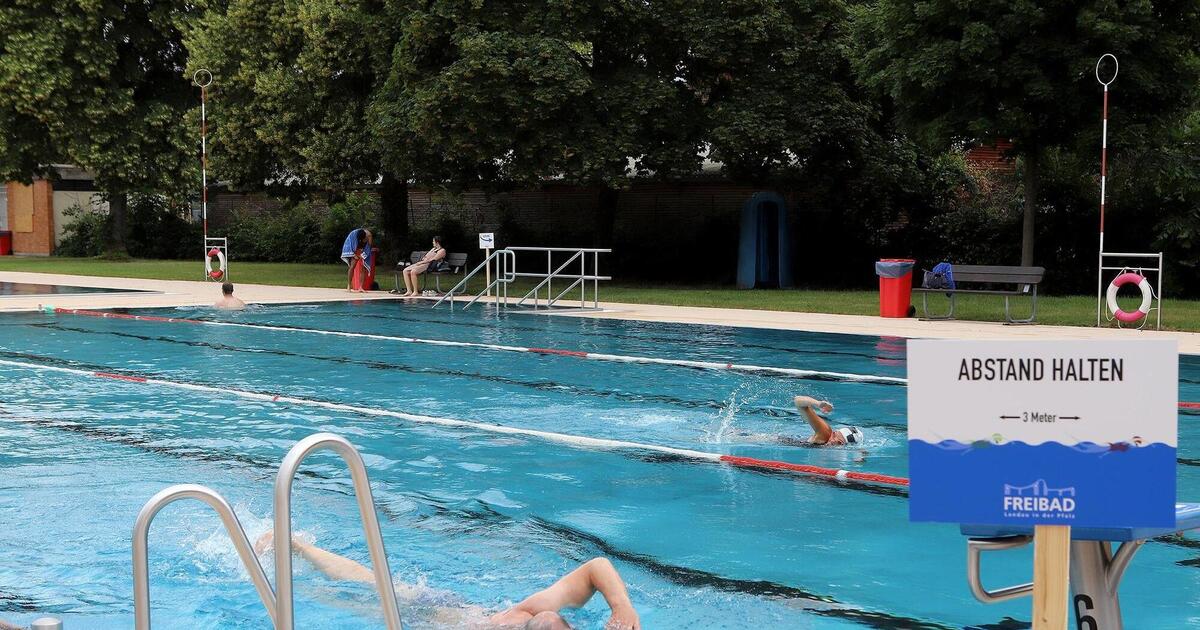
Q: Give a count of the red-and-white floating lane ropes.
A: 2